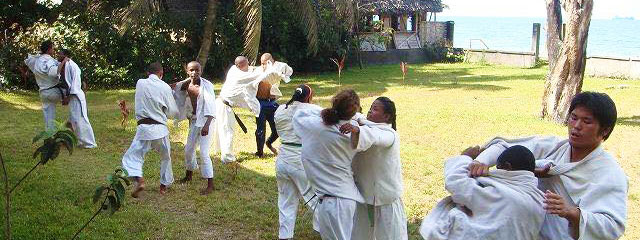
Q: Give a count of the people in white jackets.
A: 11